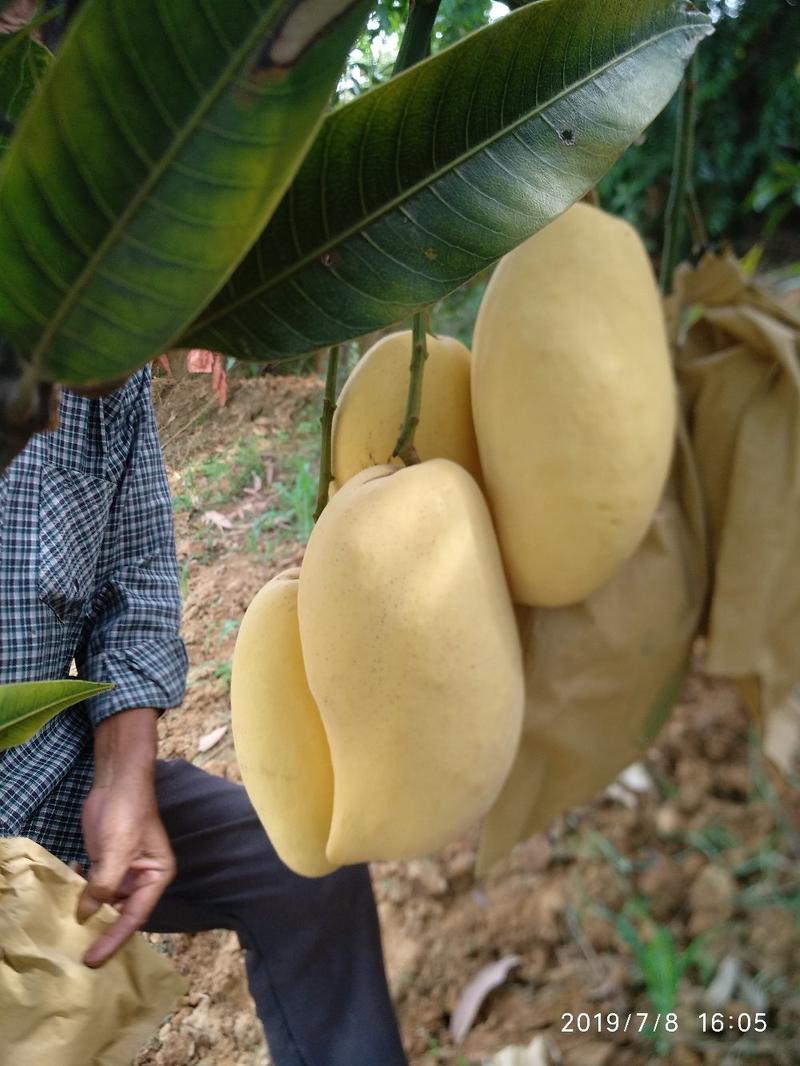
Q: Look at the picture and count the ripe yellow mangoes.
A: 4